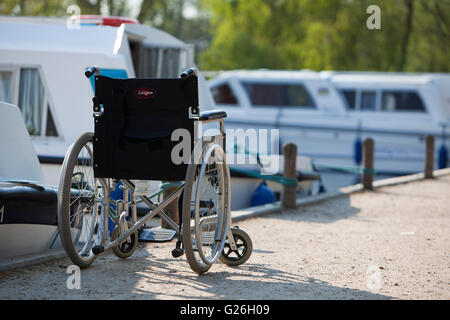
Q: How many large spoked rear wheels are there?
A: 2